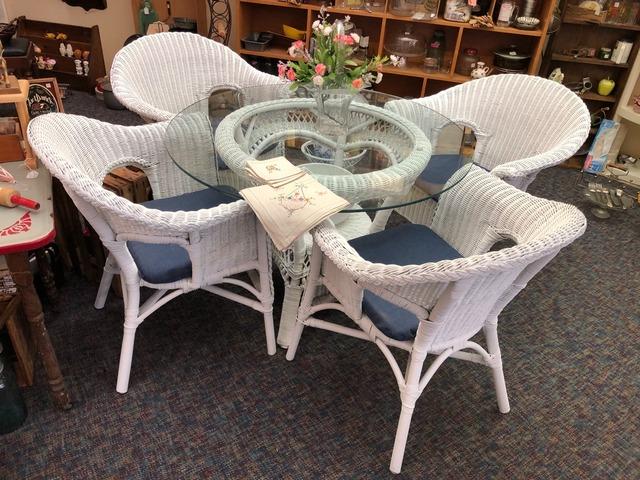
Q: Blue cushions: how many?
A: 4